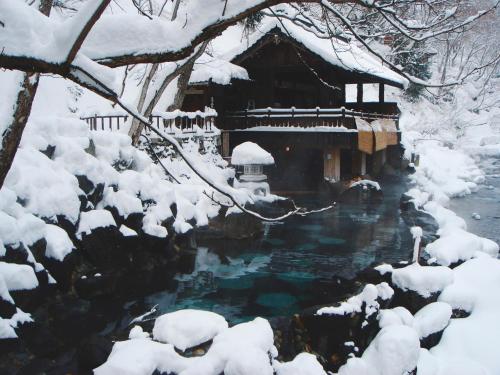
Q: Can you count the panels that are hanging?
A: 3